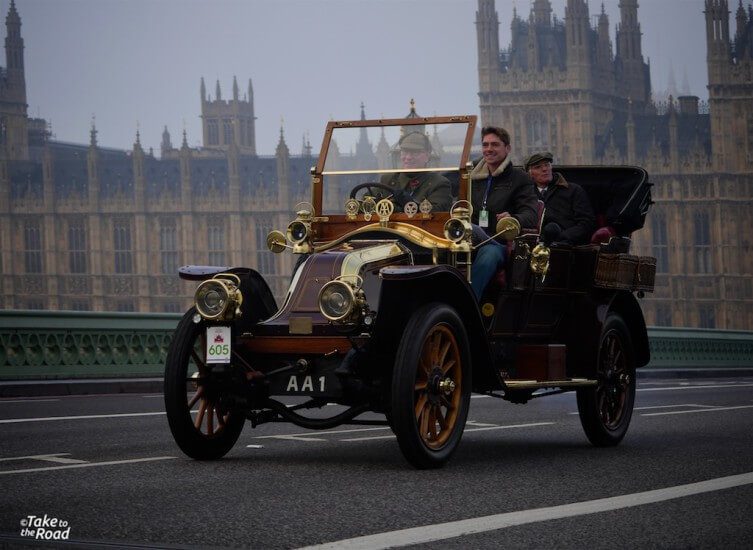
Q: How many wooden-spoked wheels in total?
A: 3